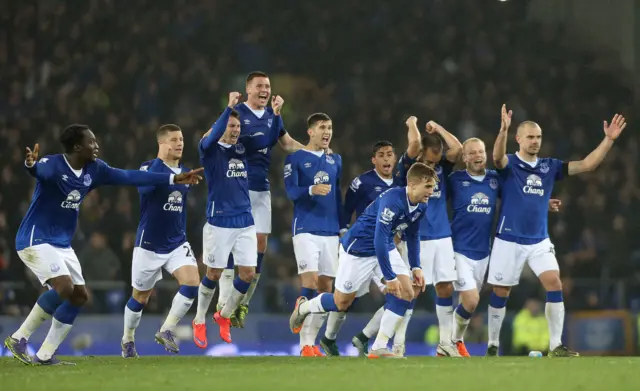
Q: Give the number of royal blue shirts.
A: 10